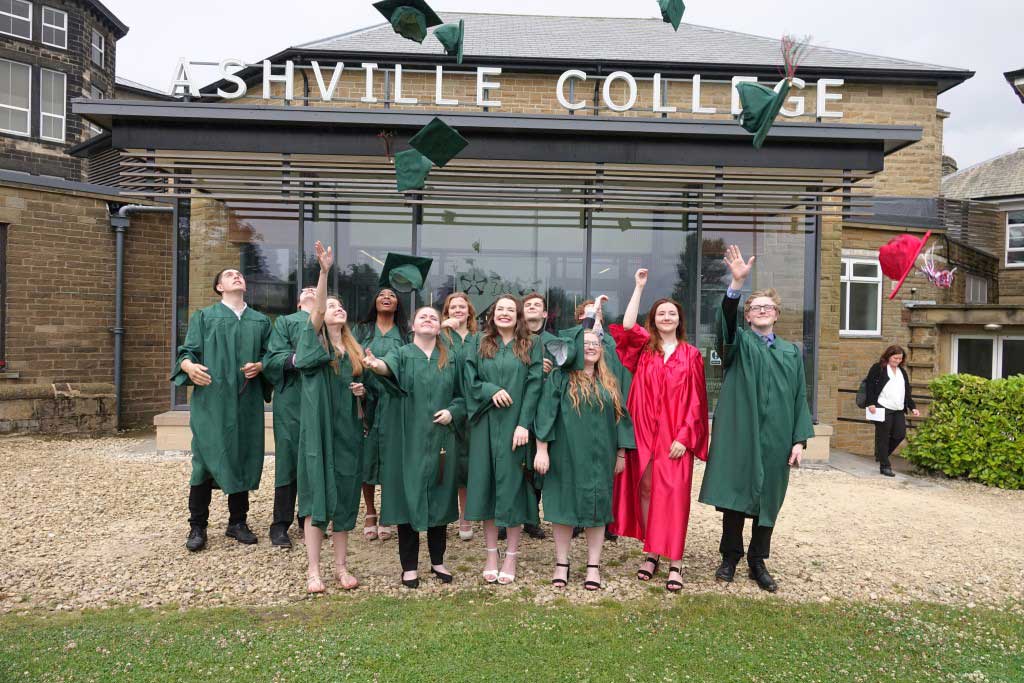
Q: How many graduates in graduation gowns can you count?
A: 12